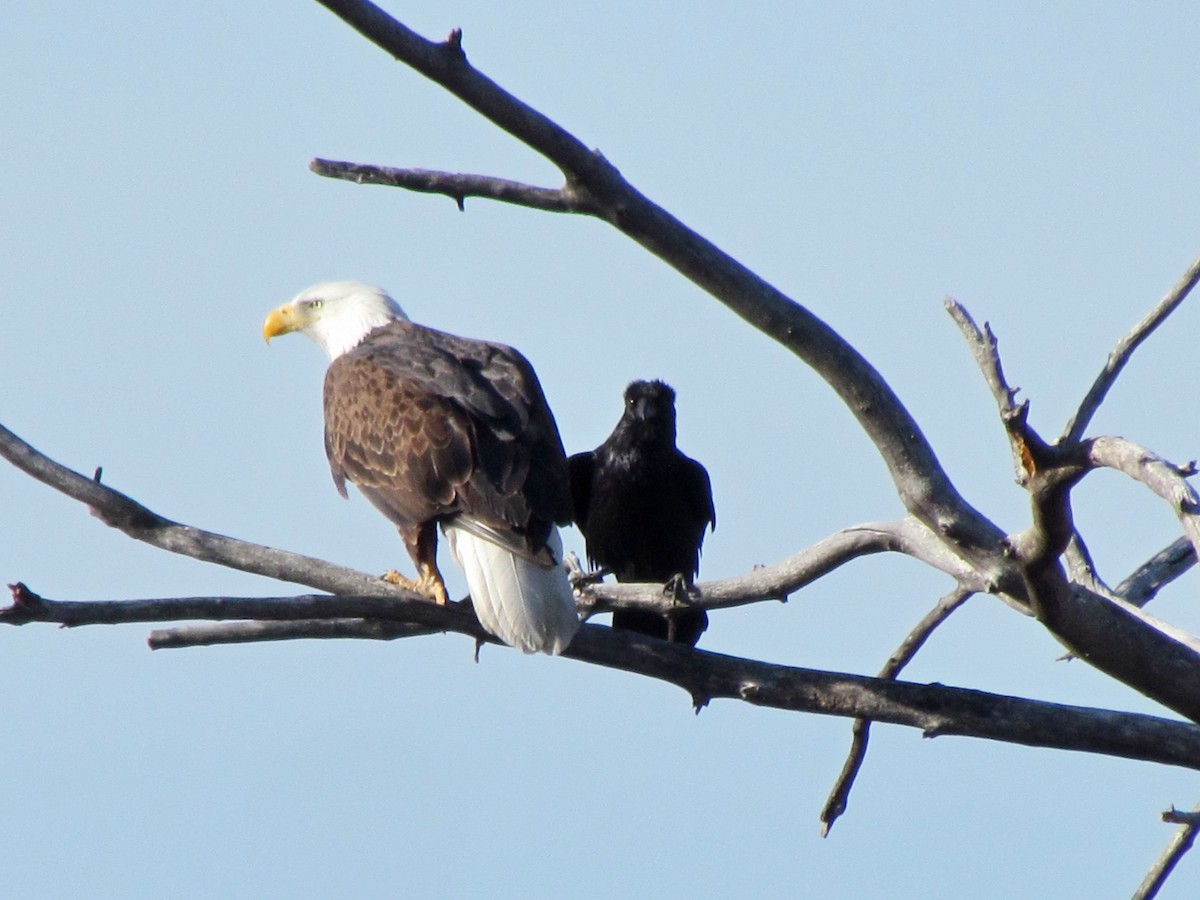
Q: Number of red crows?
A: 0